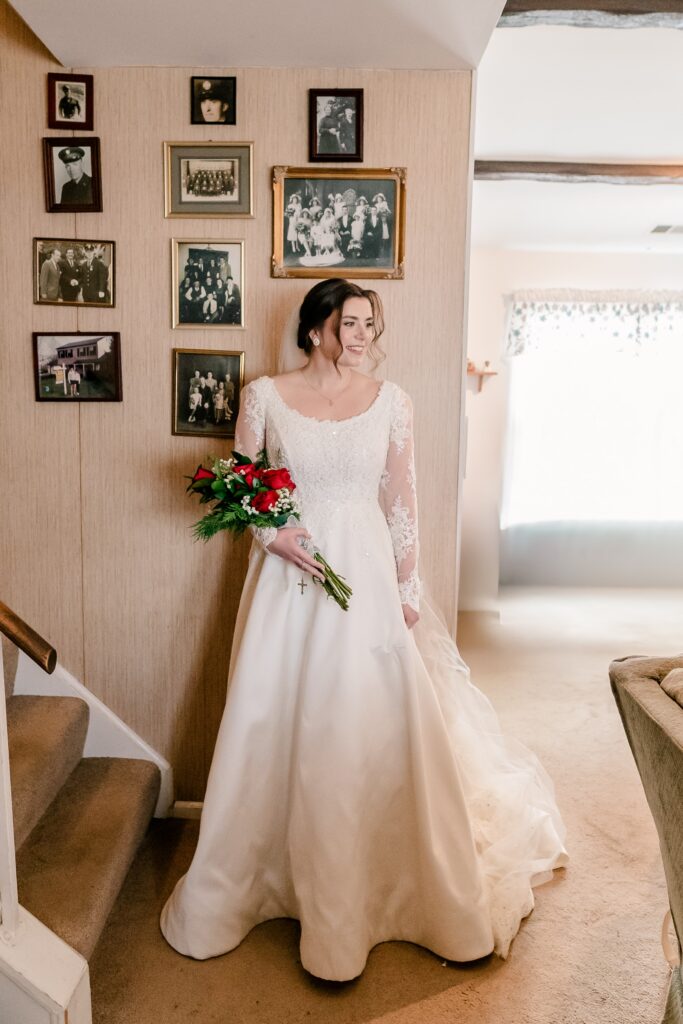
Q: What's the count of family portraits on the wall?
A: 10